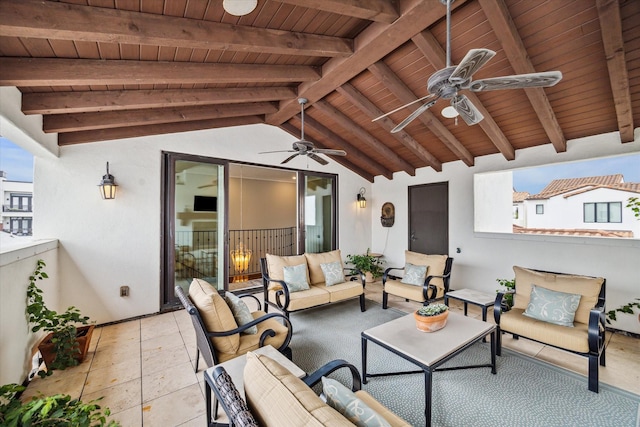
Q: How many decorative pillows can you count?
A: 6